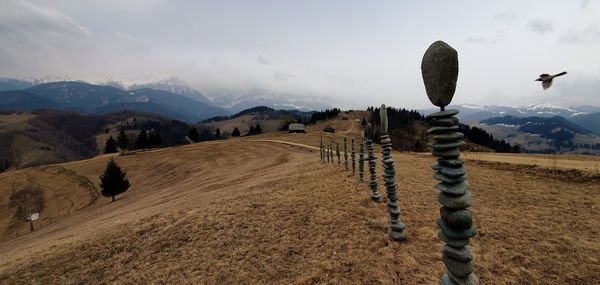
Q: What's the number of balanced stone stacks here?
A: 11